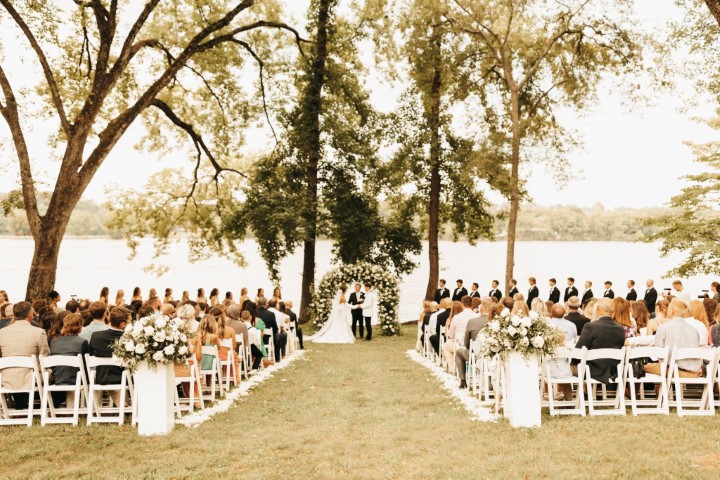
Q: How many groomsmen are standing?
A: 12